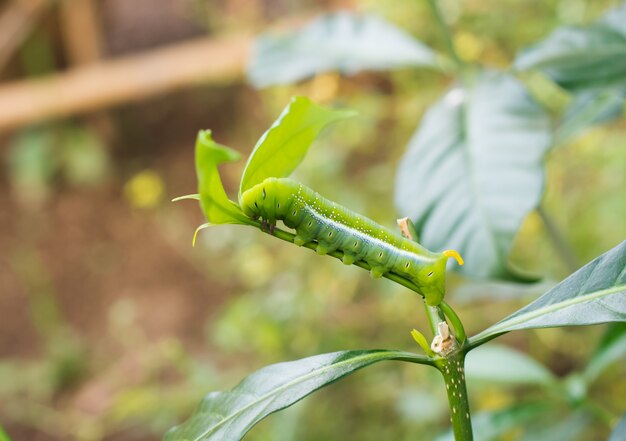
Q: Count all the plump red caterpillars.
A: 0